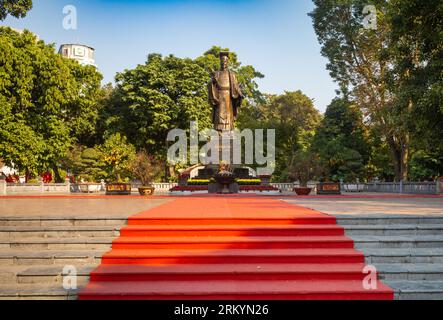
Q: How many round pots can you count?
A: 2